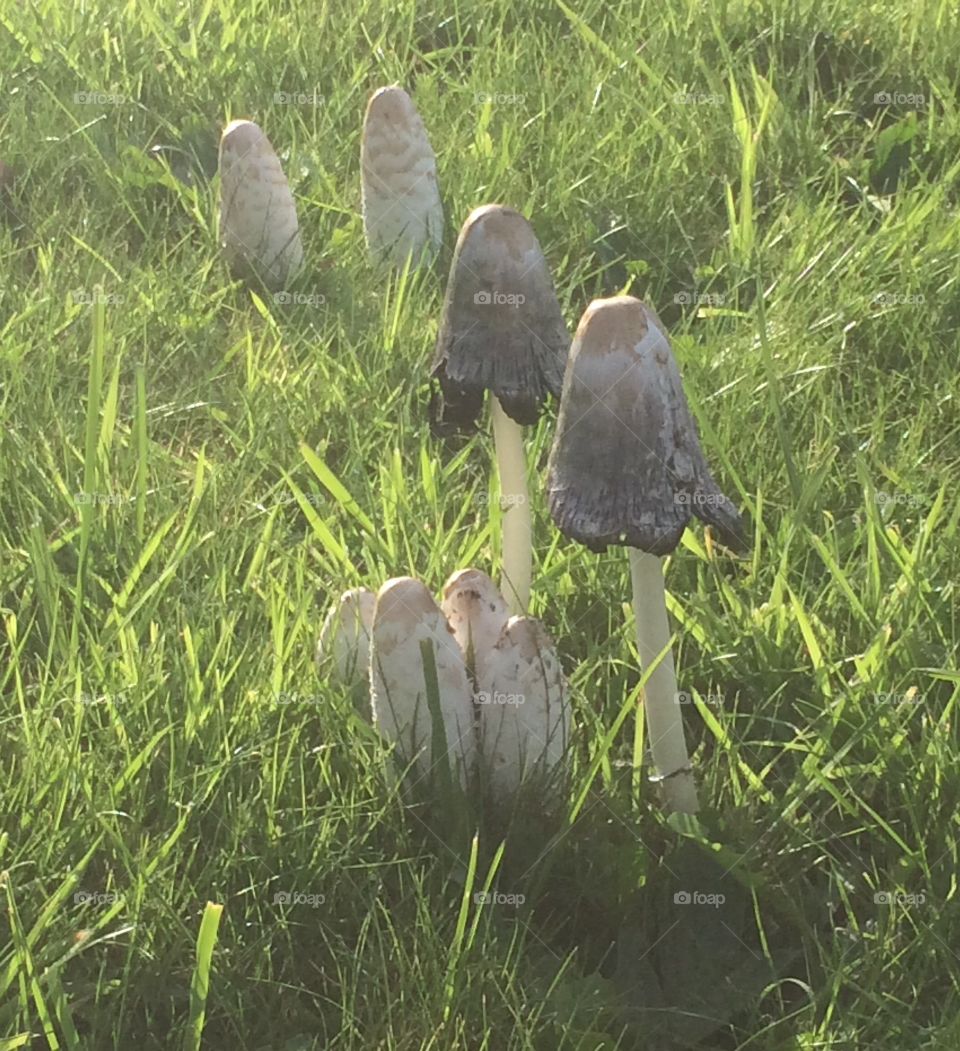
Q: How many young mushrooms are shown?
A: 6